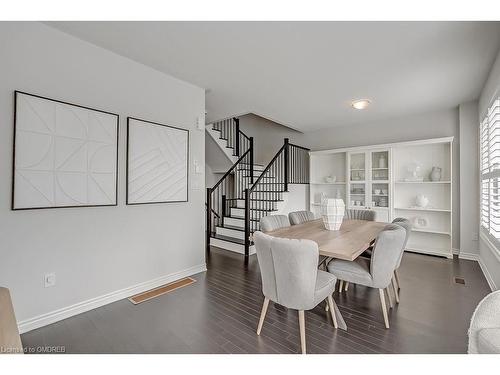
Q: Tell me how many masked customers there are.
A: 0